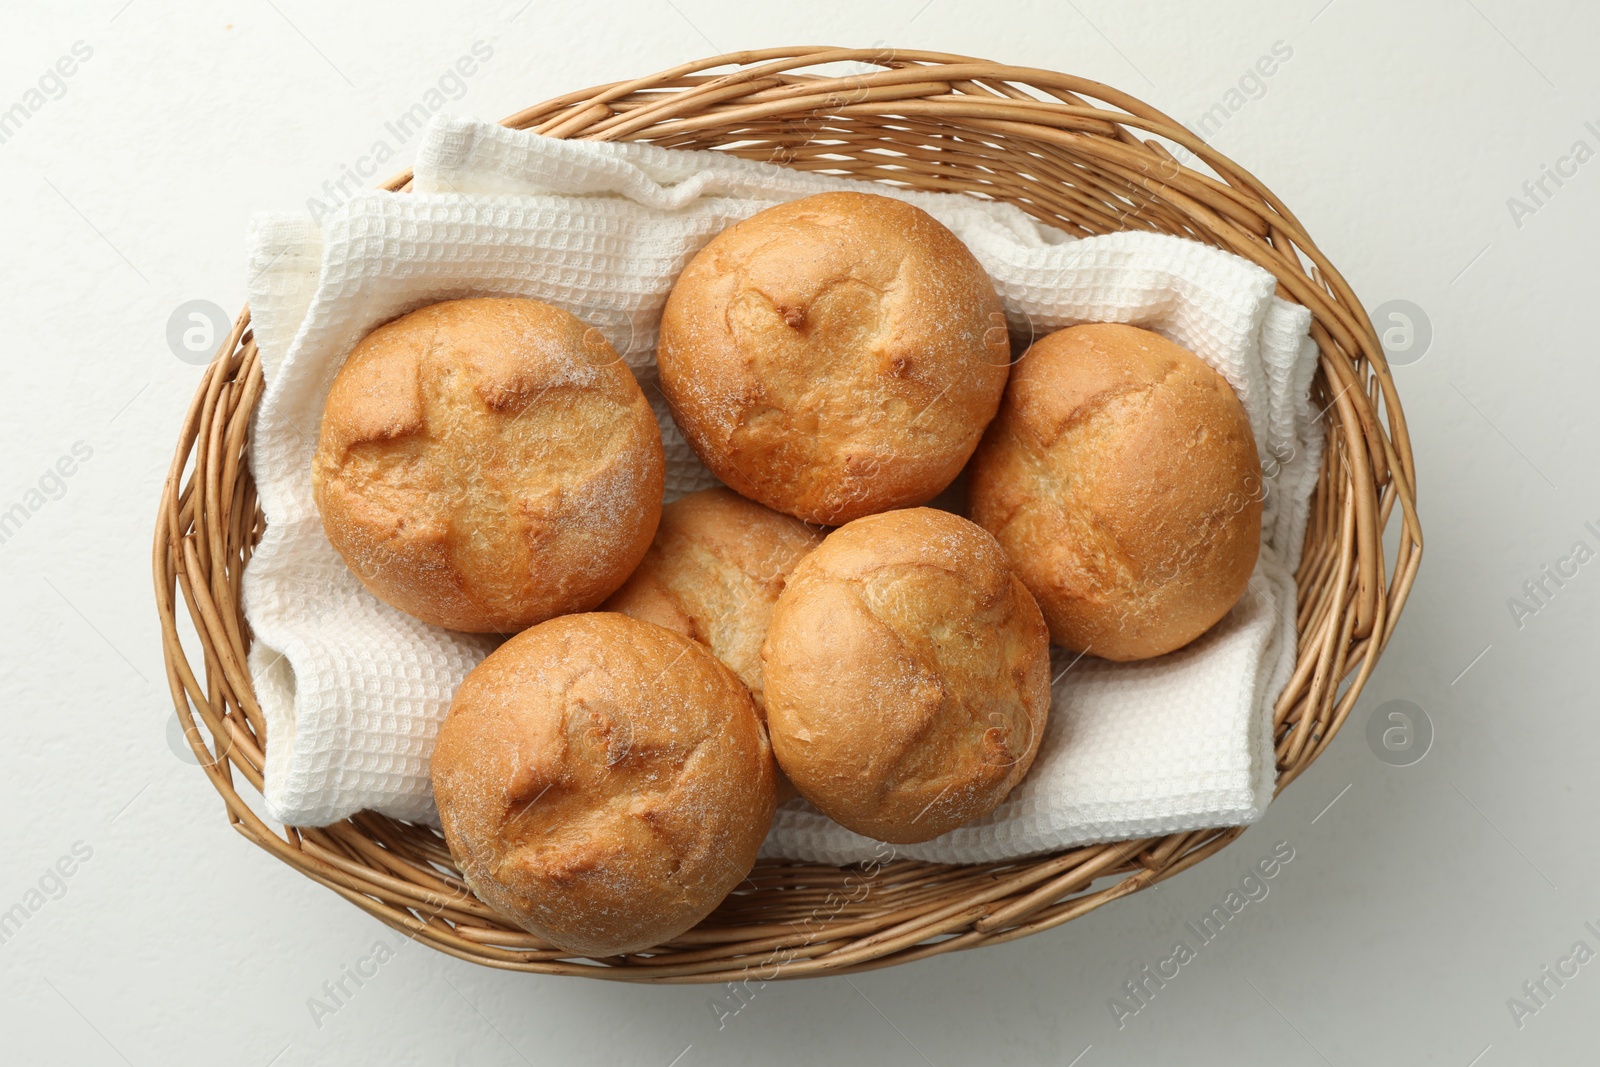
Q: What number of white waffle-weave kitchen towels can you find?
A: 1